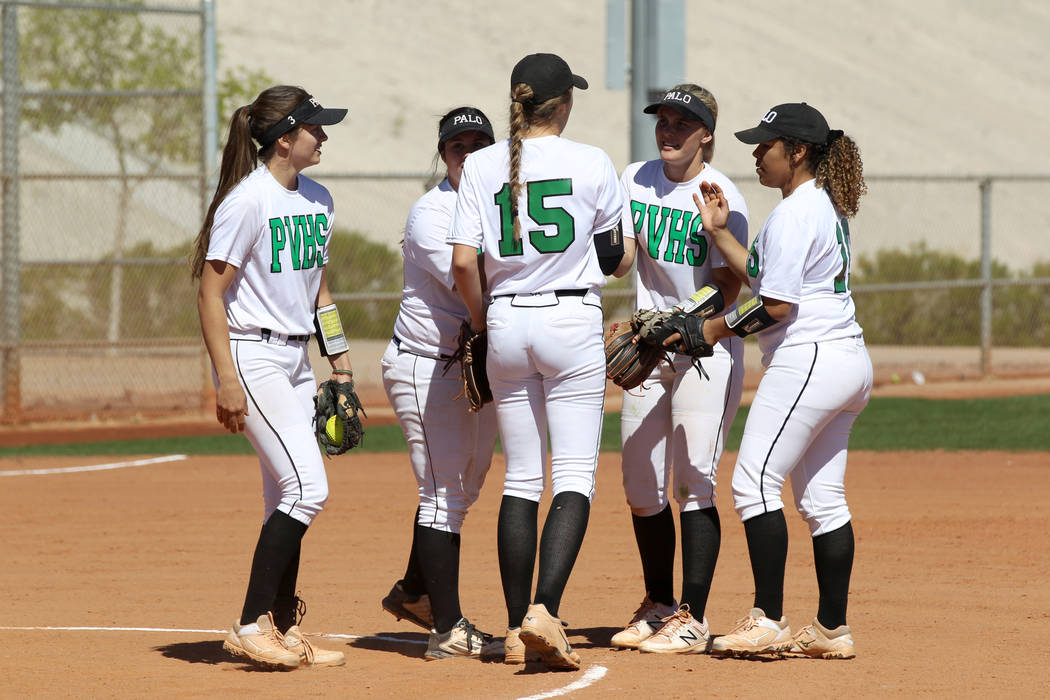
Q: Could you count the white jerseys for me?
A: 5